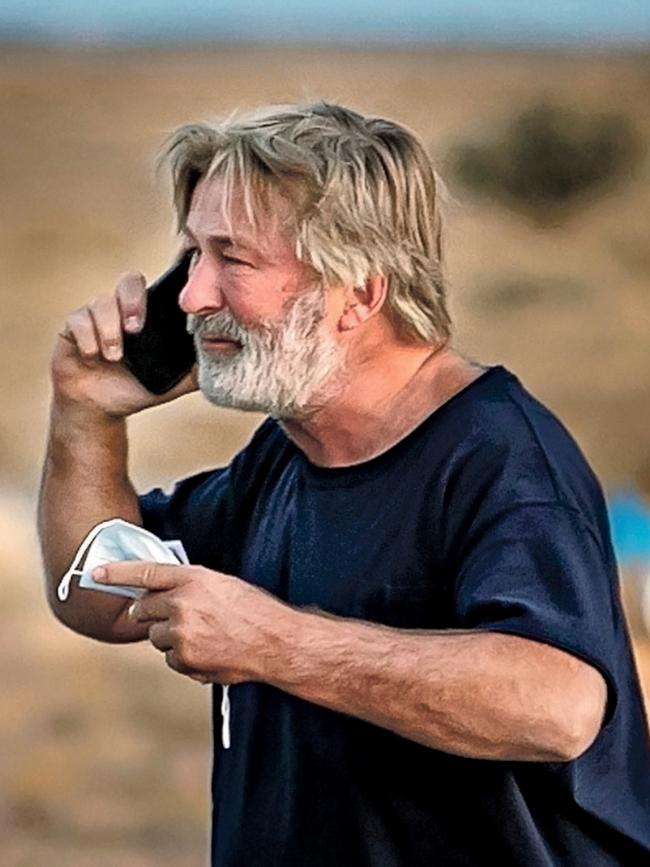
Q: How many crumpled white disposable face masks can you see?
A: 1